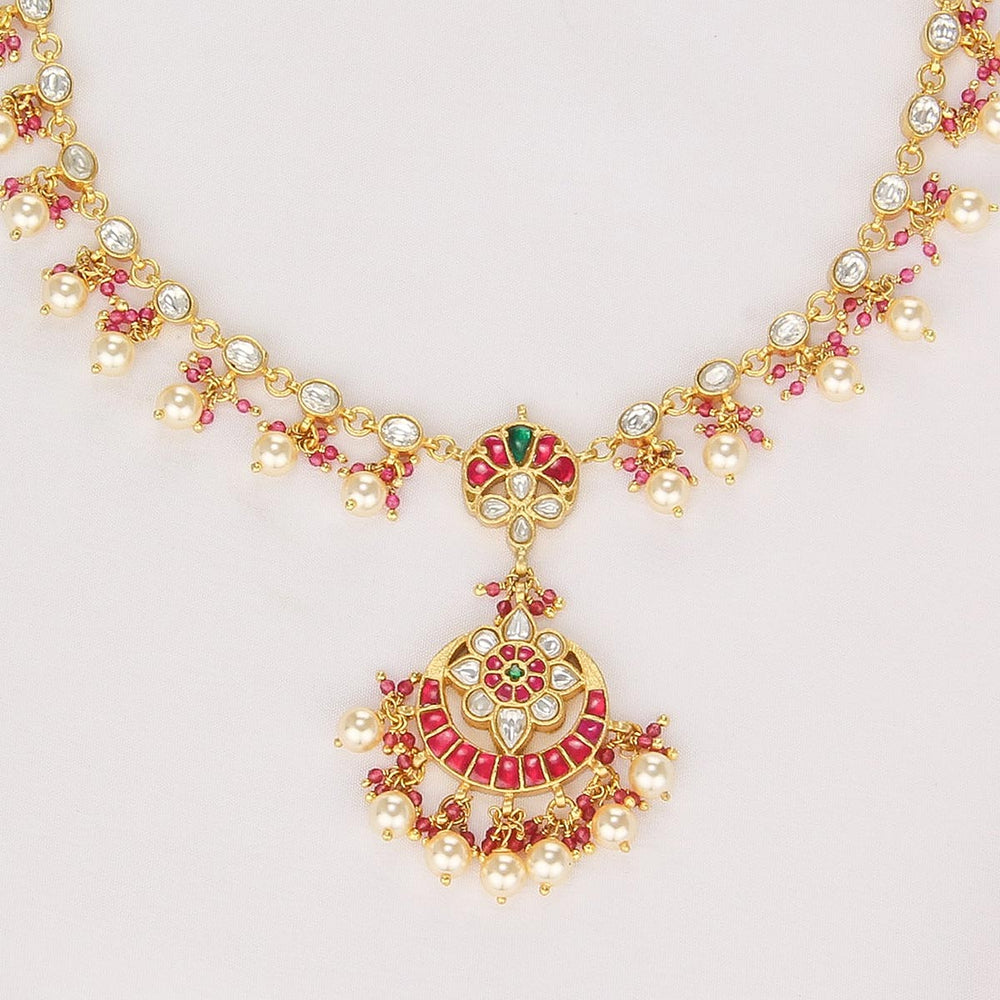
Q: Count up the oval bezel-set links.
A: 15